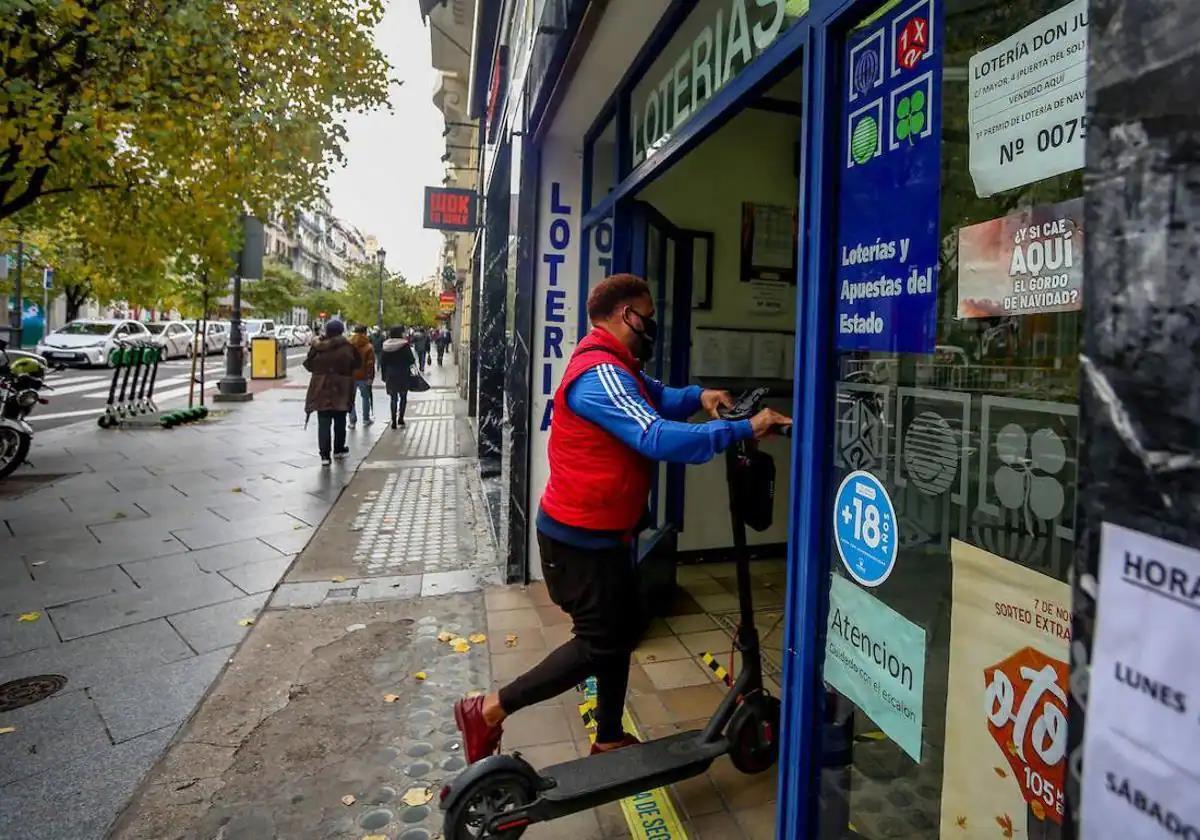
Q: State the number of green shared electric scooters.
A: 5